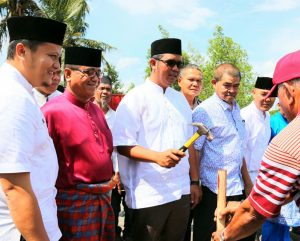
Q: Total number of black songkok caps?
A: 4